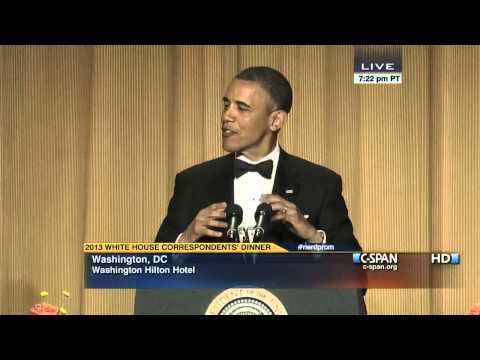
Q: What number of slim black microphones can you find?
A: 2